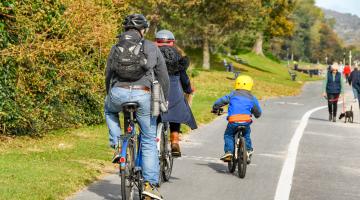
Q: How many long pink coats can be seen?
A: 0